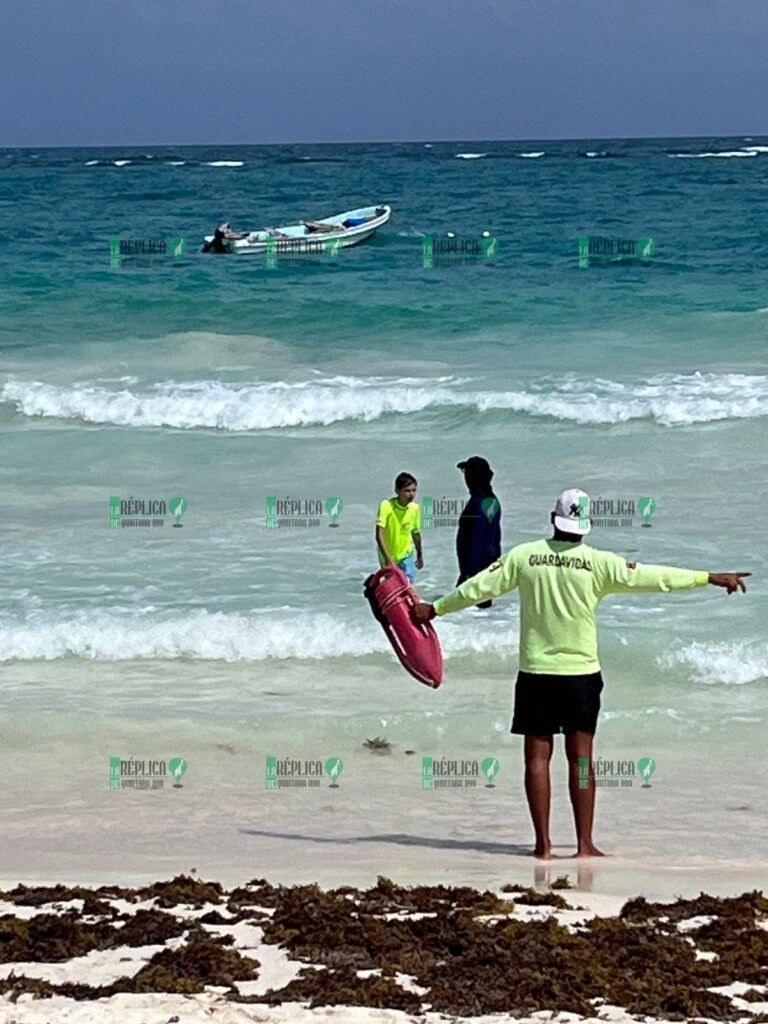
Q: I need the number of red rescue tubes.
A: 1